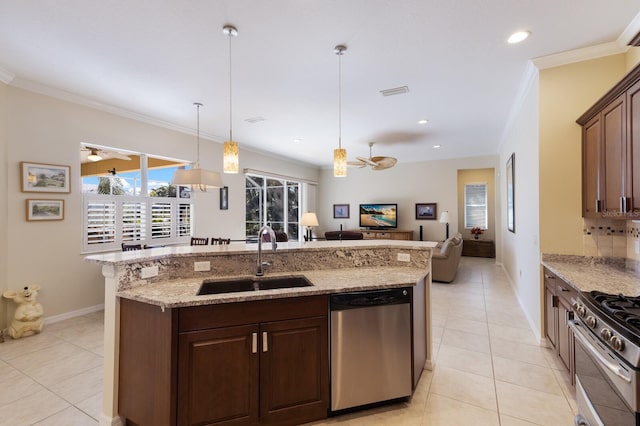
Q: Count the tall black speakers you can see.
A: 2